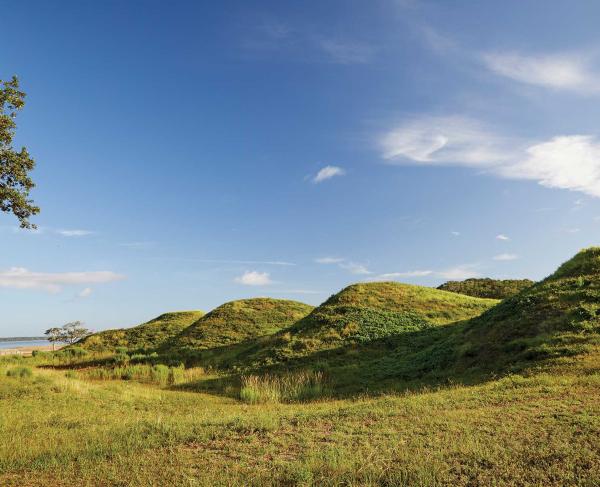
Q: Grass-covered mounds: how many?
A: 4